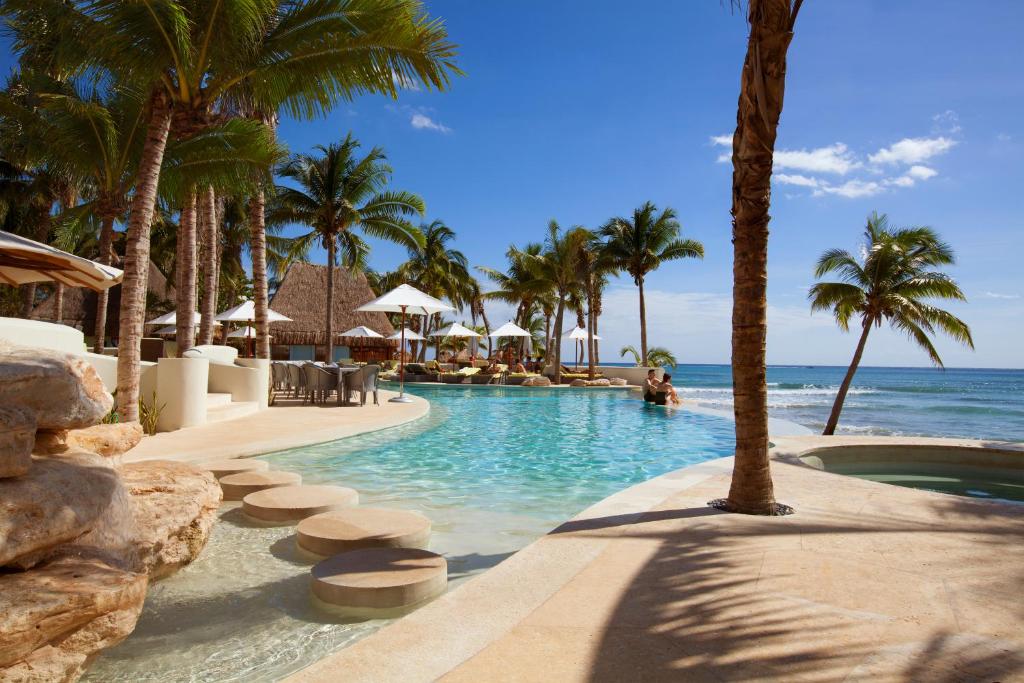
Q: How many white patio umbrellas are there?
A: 11